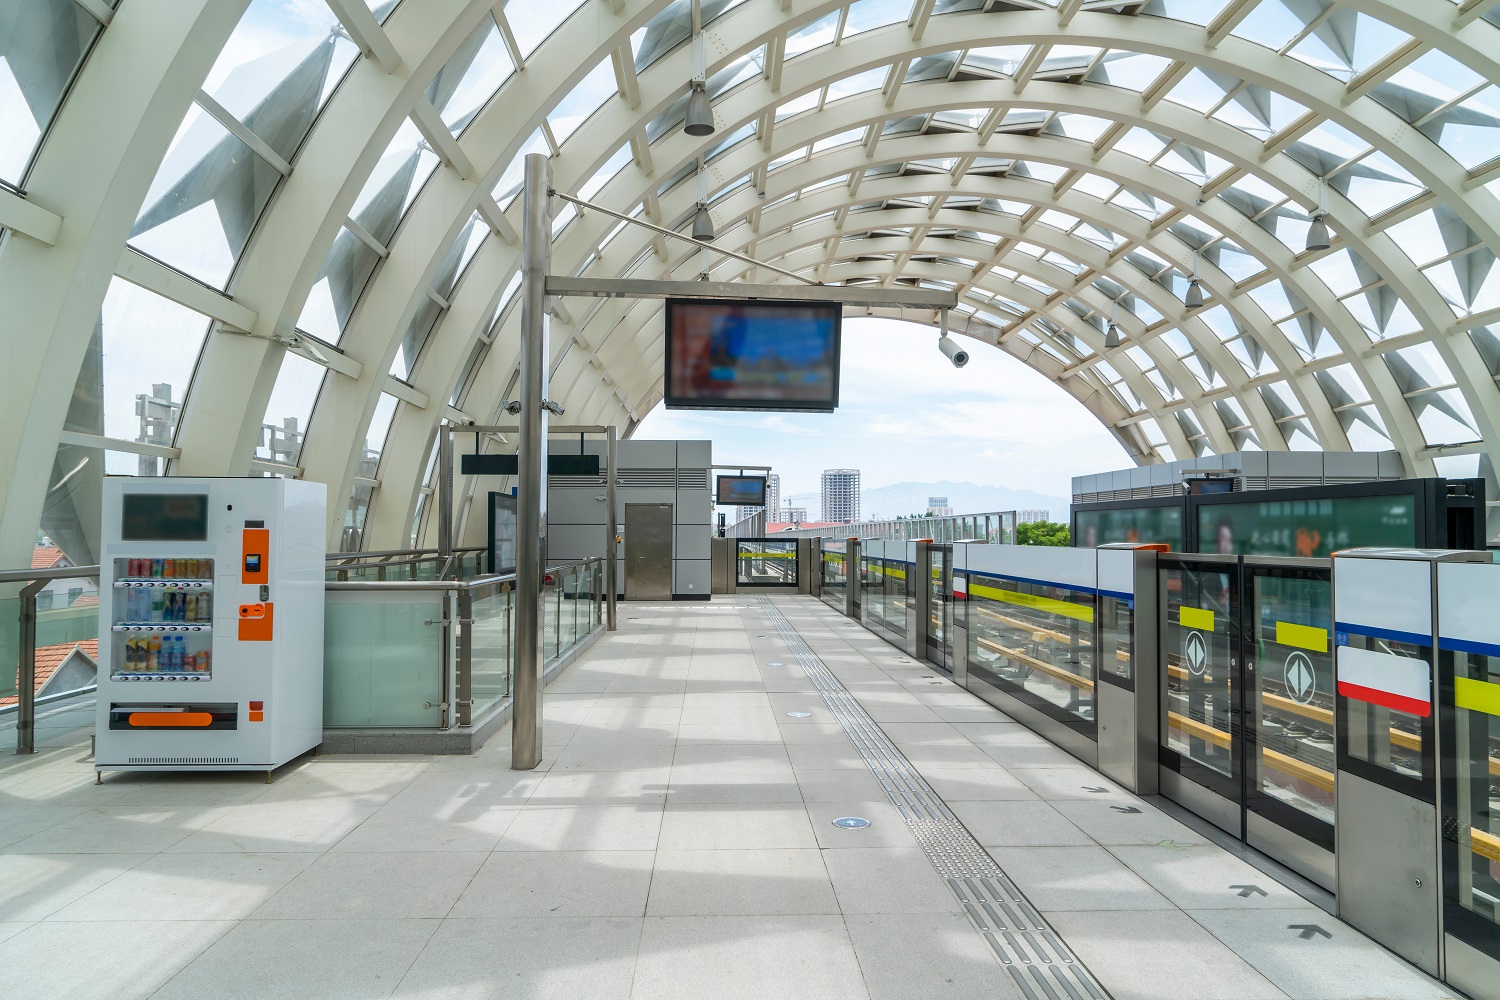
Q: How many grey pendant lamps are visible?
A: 5